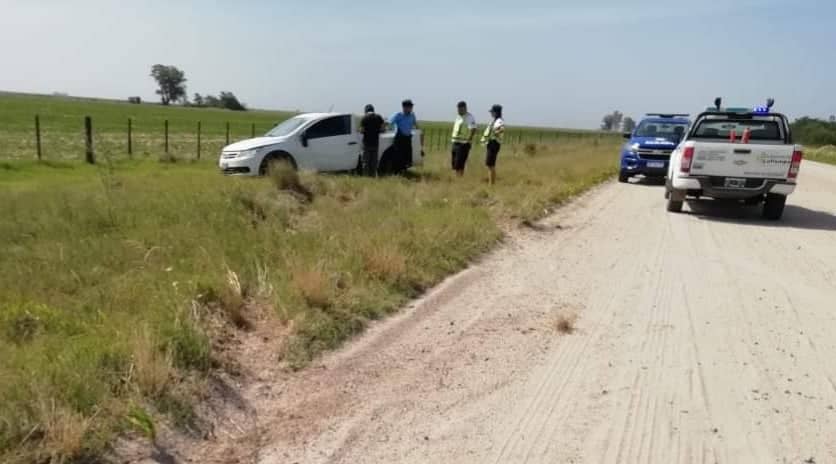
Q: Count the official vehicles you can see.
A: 2